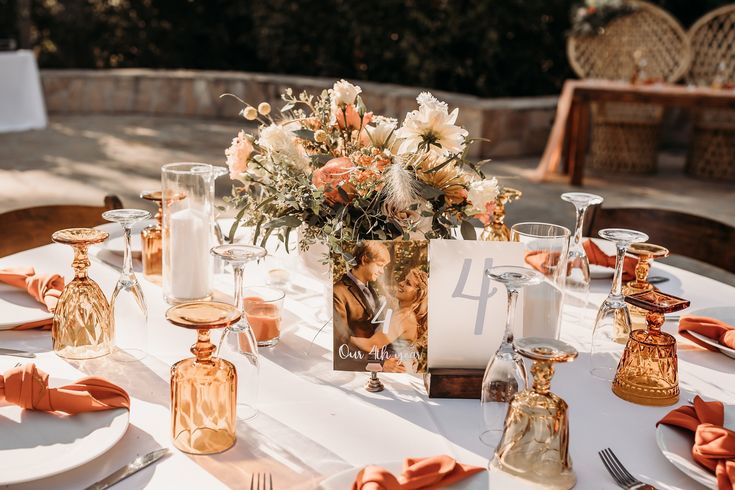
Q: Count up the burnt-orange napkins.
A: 6